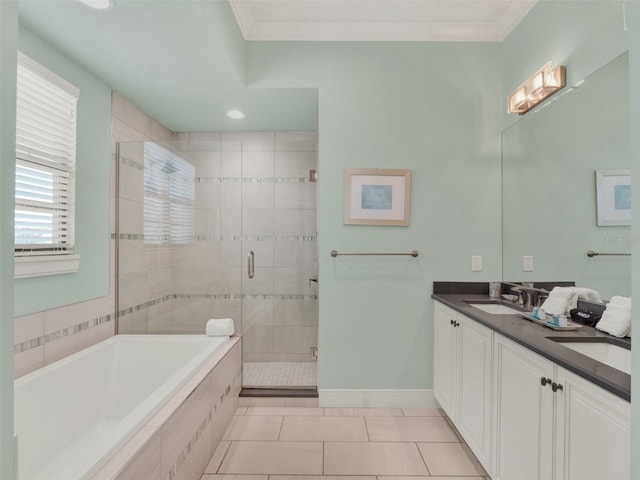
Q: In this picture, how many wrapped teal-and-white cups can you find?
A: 2